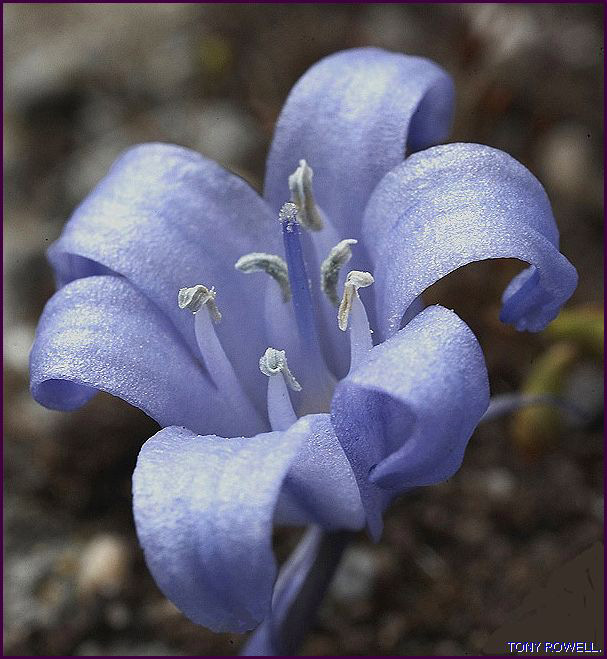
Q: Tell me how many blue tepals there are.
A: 6